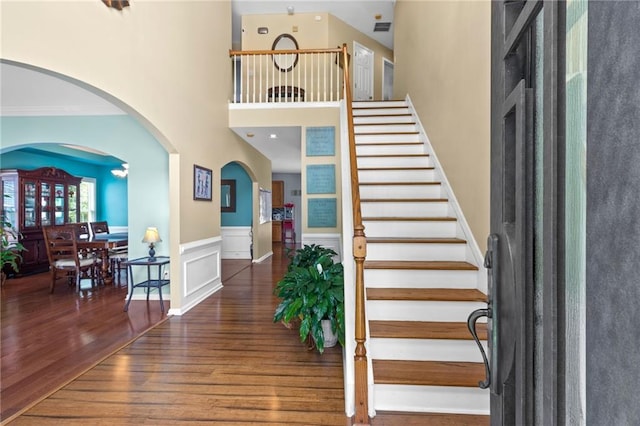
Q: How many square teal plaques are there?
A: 3